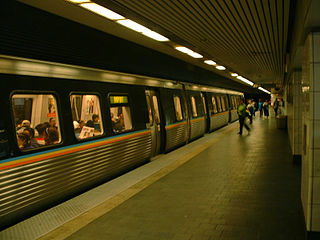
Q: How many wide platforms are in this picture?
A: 1